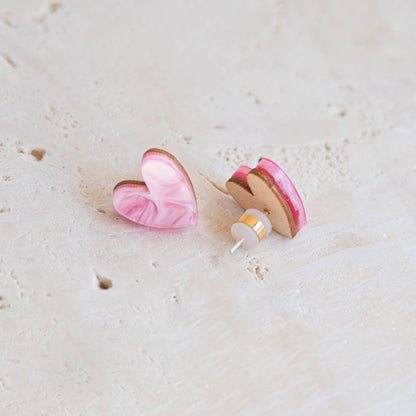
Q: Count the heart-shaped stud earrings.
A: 2